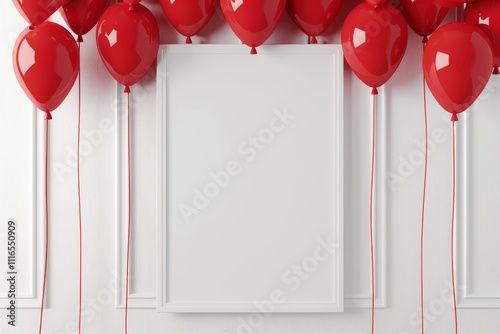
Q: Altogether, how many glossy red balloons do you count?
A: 14